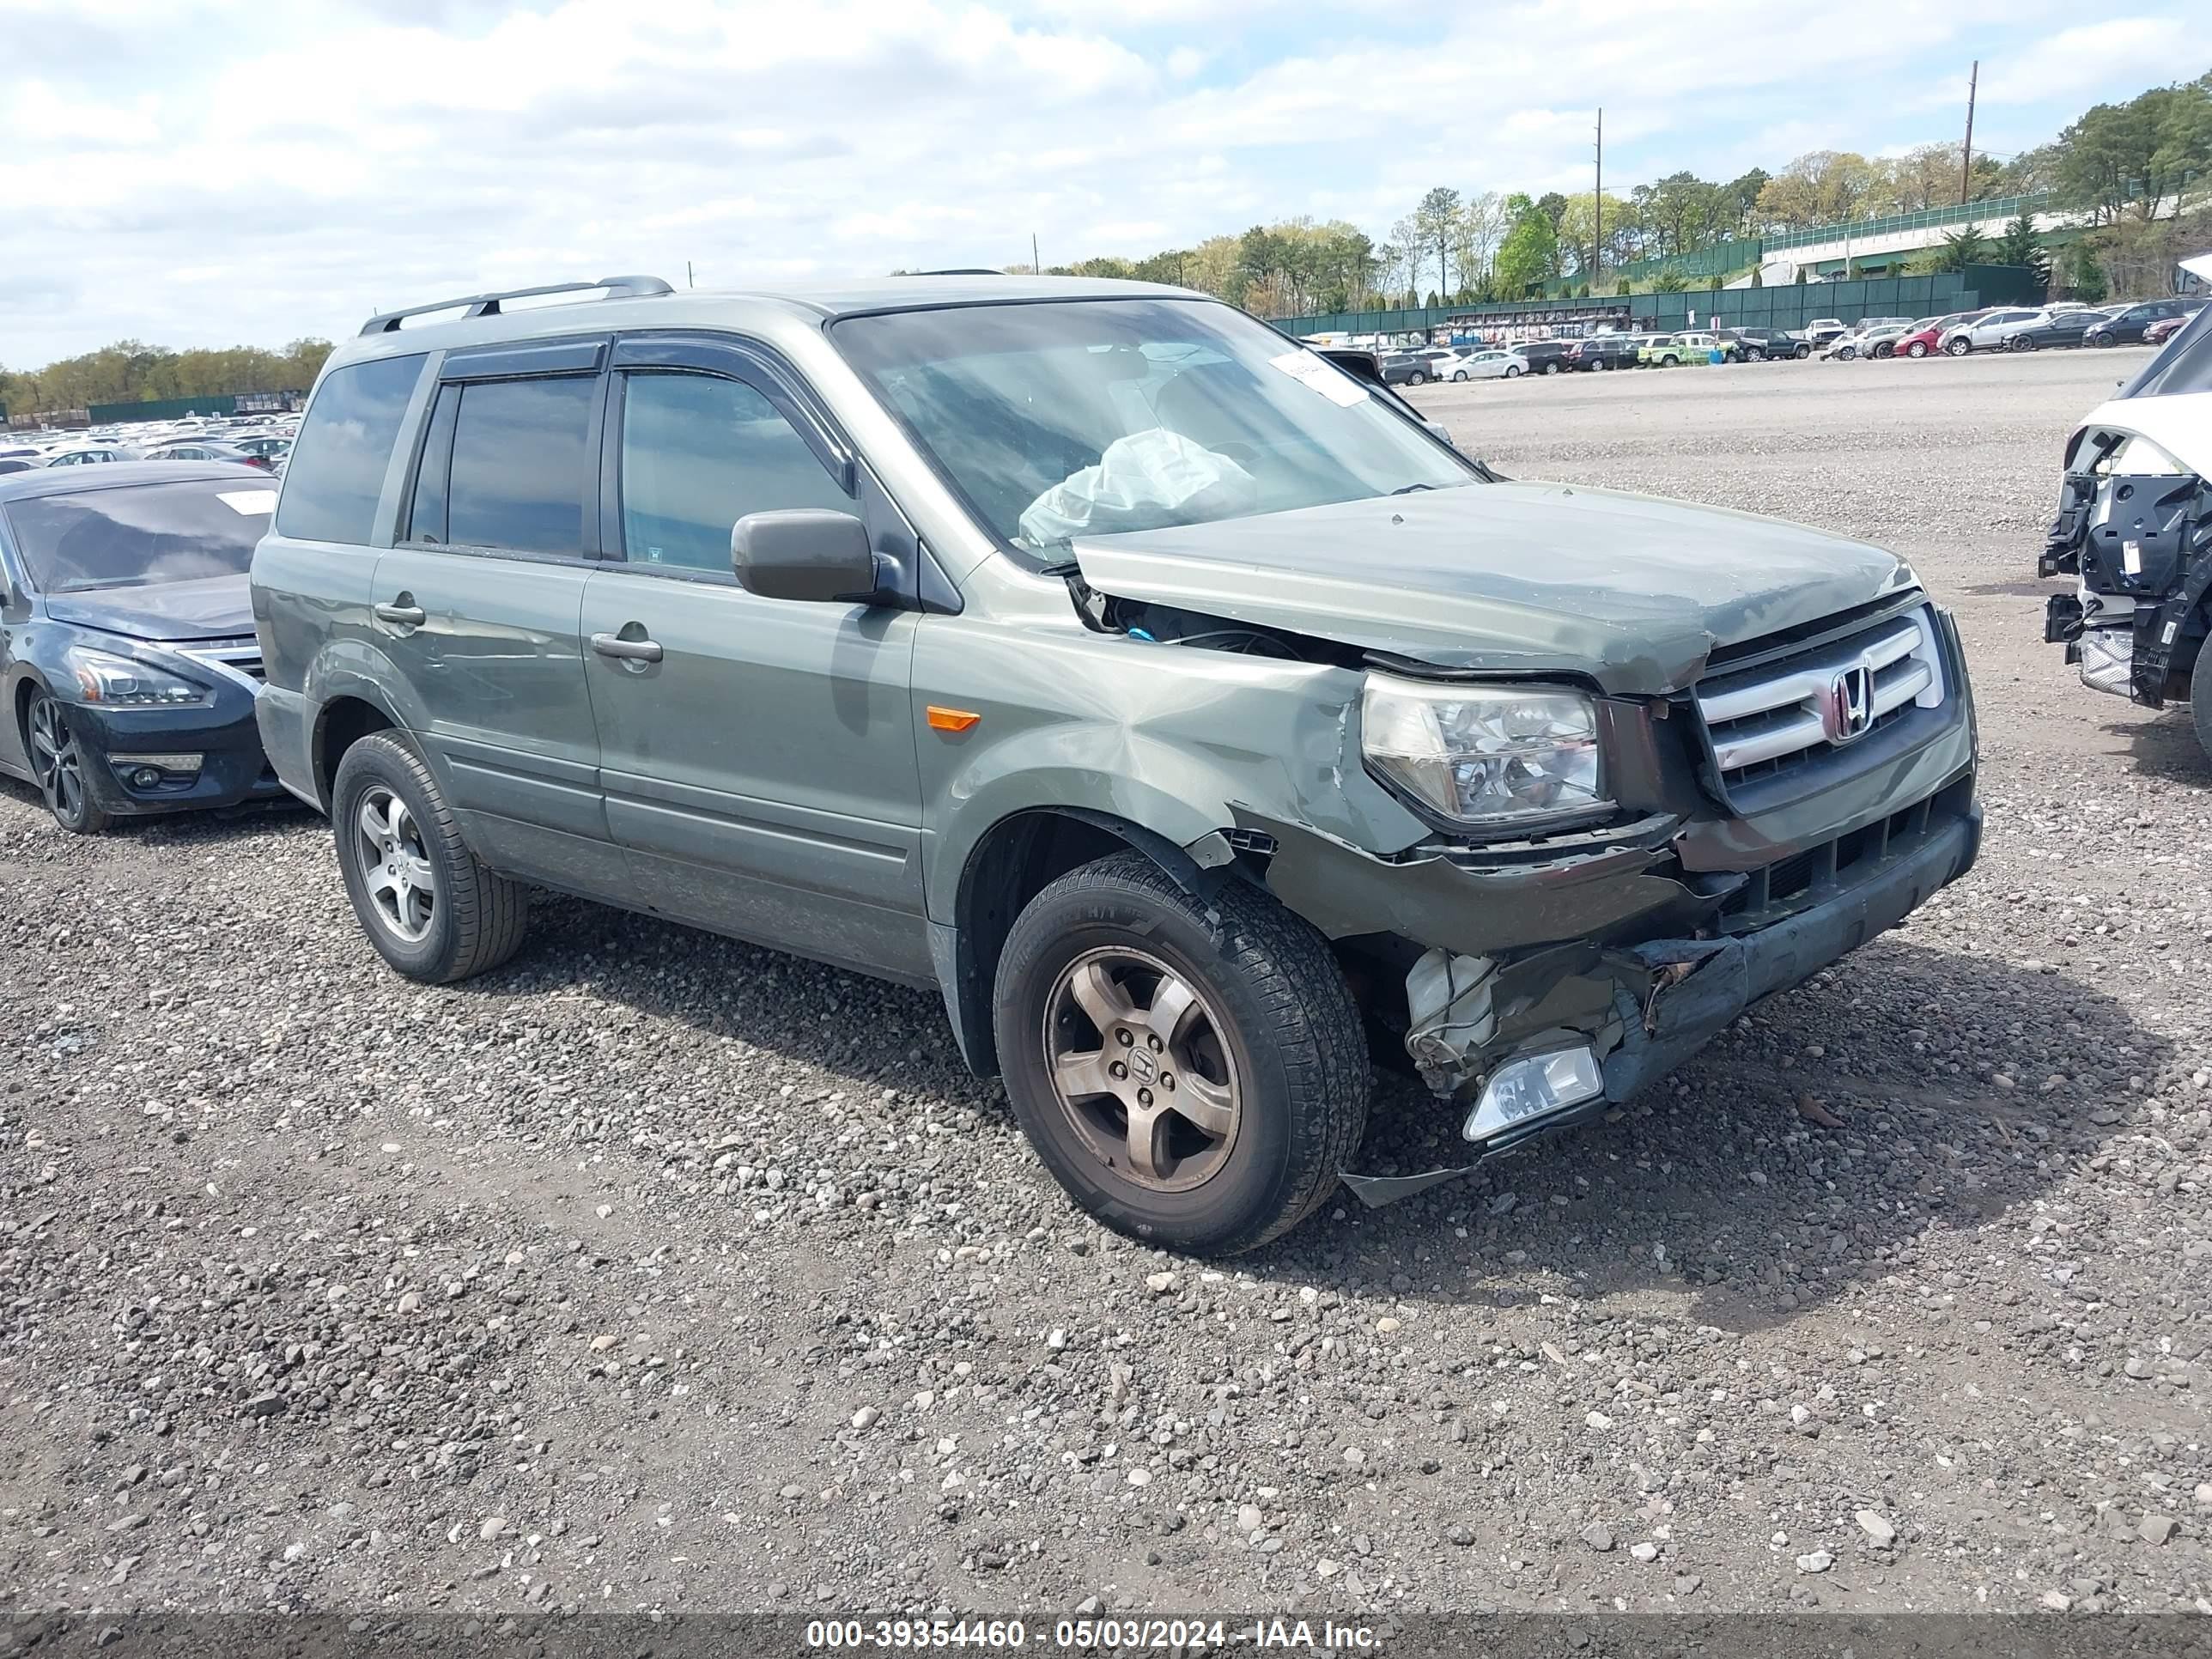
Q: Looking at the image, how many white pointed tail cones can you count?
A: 0